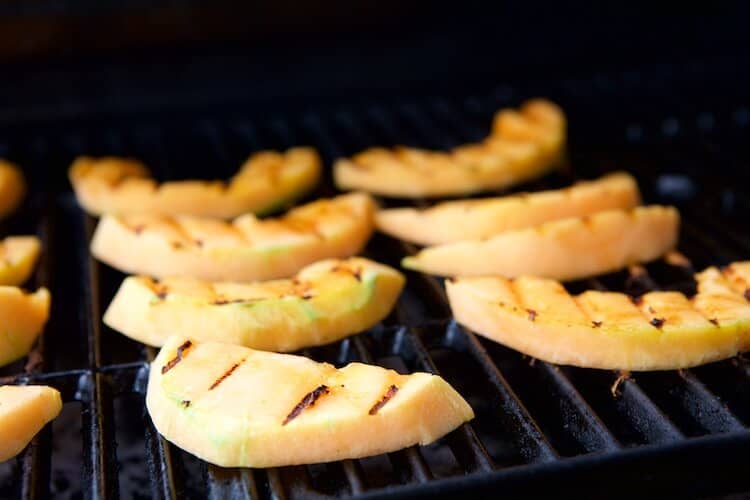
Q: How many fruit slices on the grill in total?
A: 12